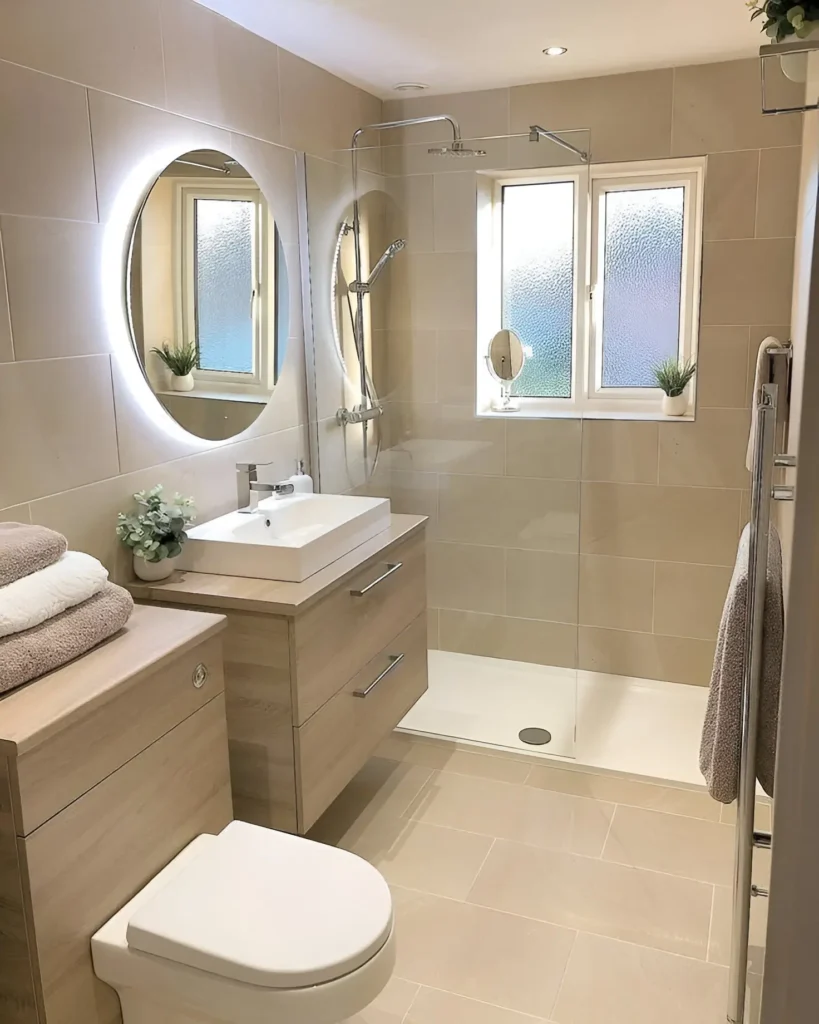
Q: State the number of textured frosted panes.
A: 2